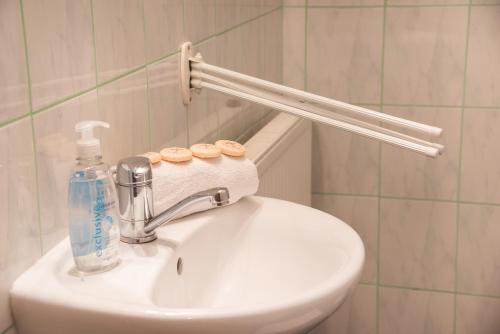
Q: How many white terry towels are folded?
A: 1